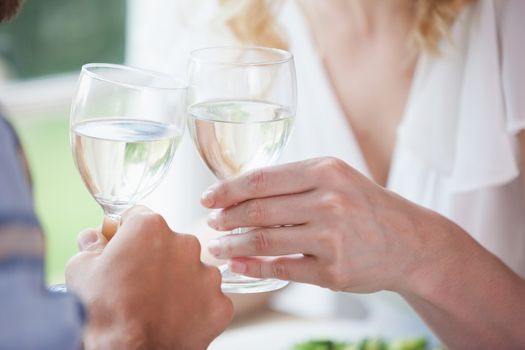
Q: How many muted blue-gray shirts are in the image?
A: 1